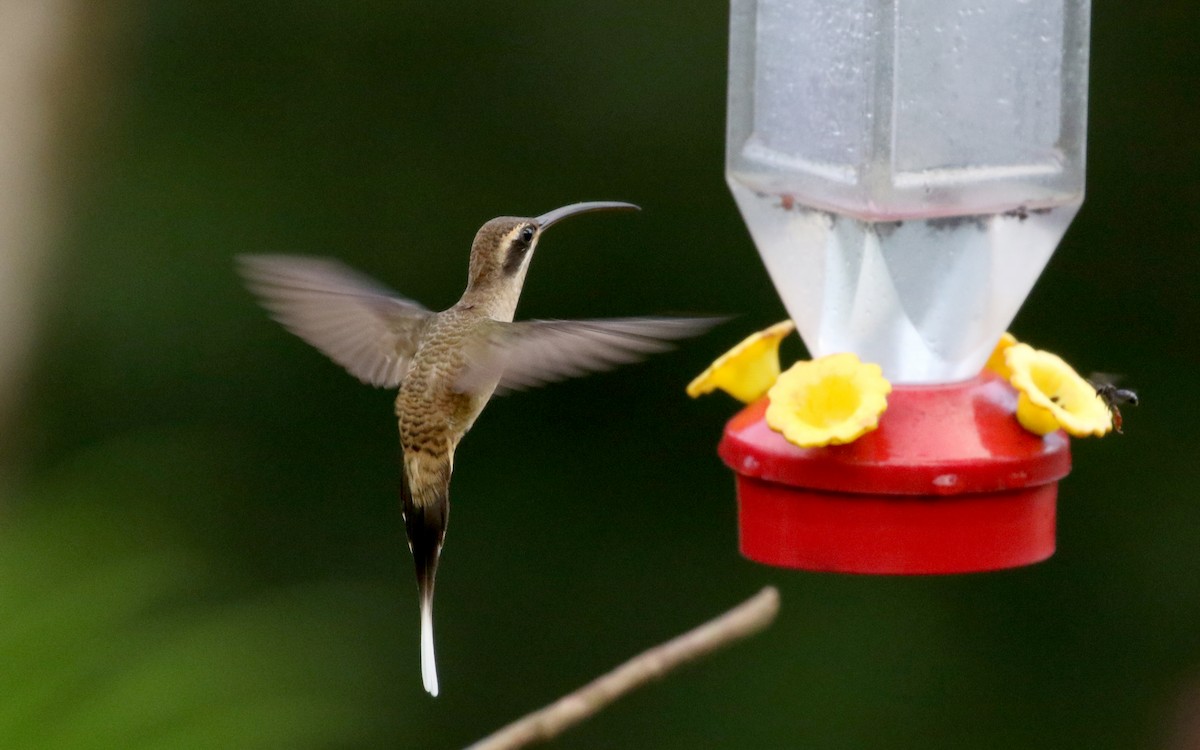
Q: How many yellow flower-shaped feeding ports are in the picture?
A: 4